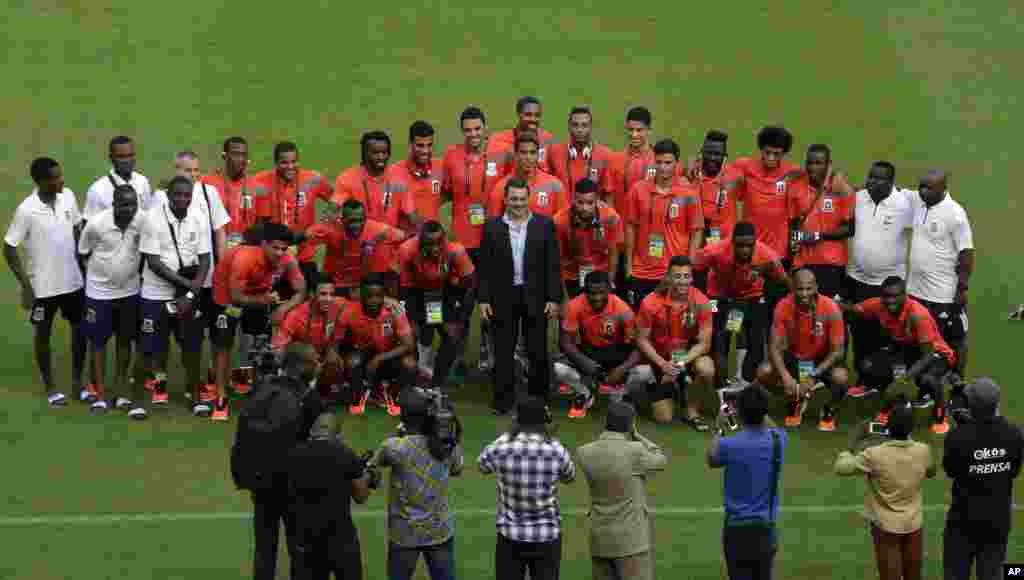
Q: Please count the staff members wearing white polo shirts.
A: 7